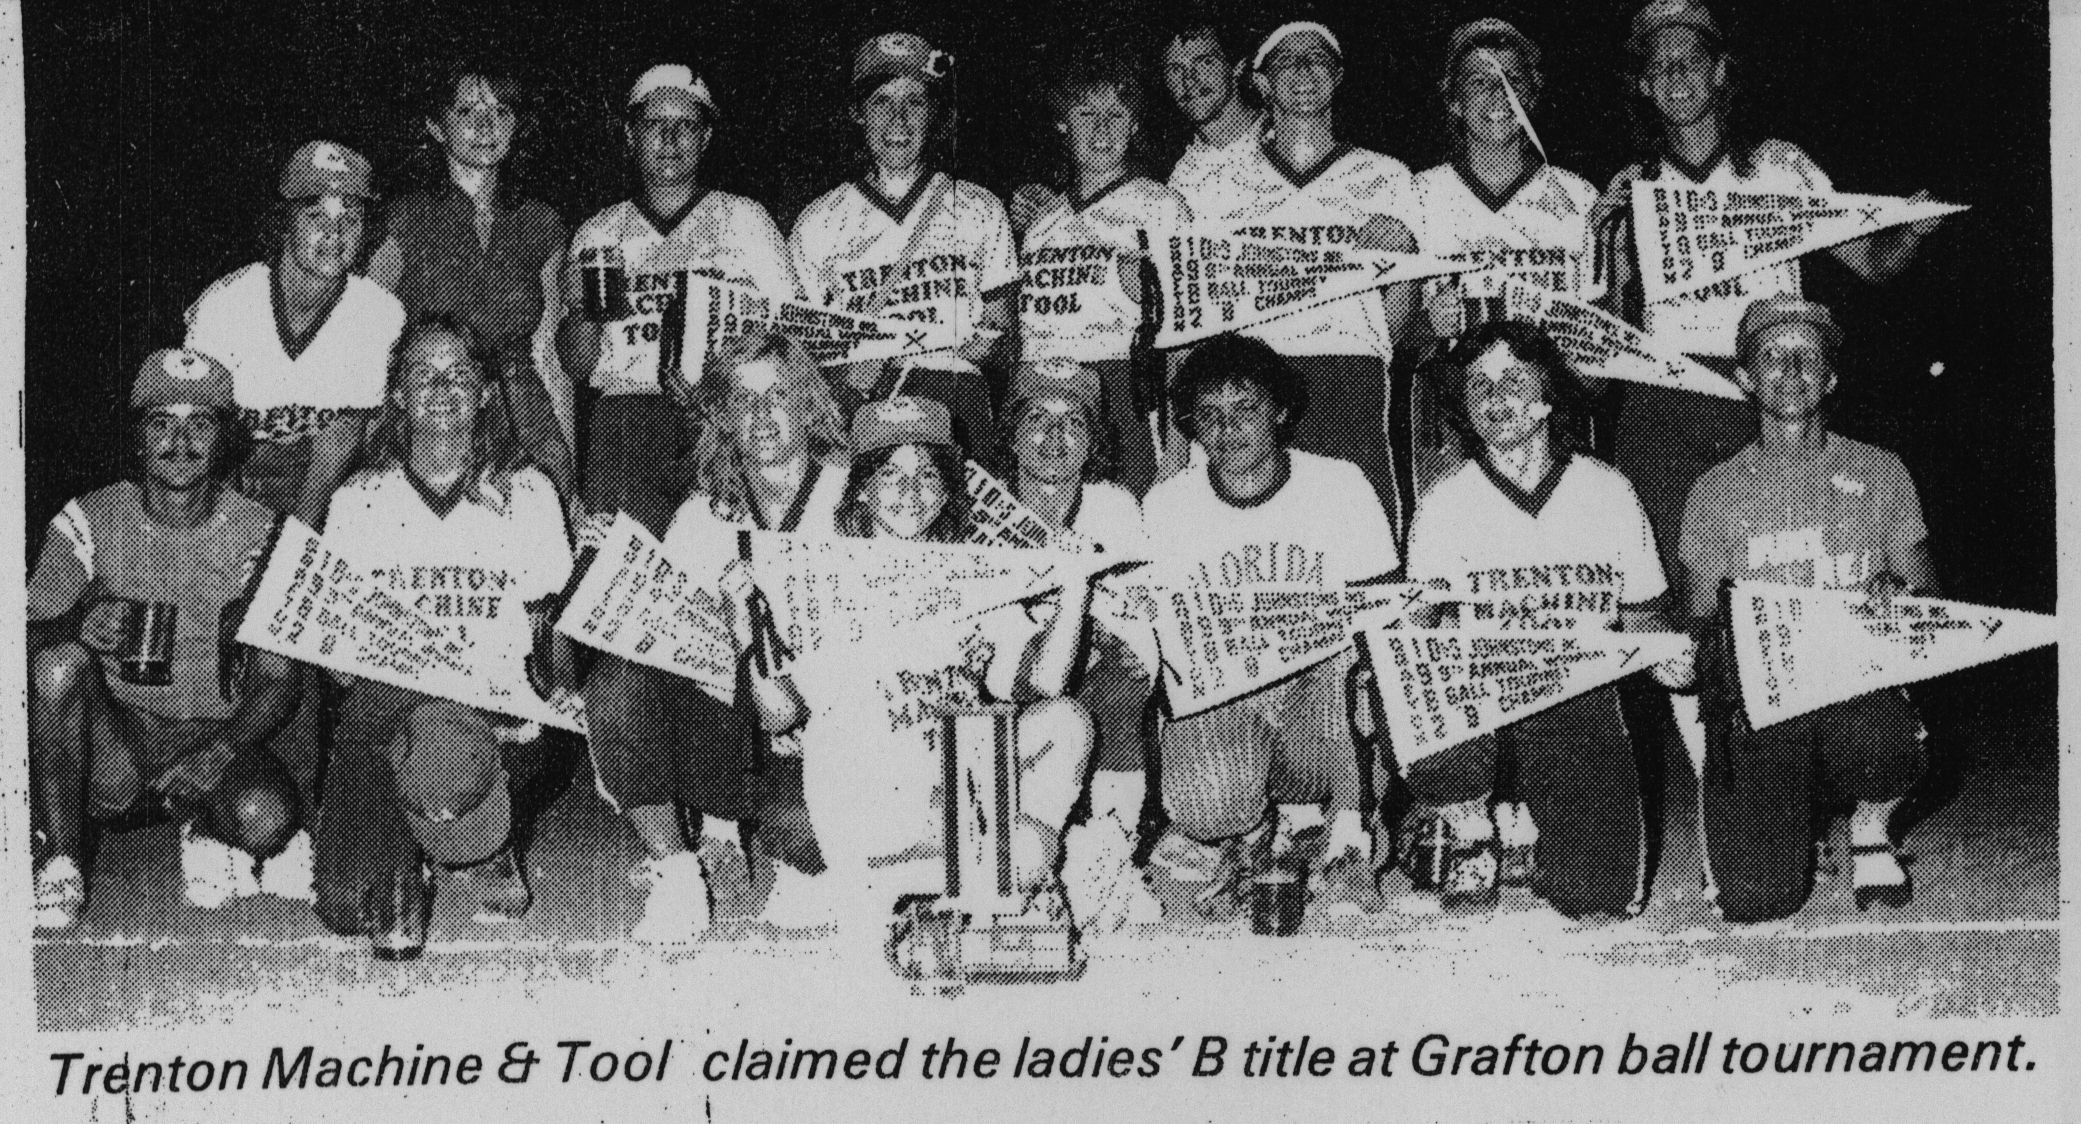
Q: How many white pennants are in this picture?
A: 11